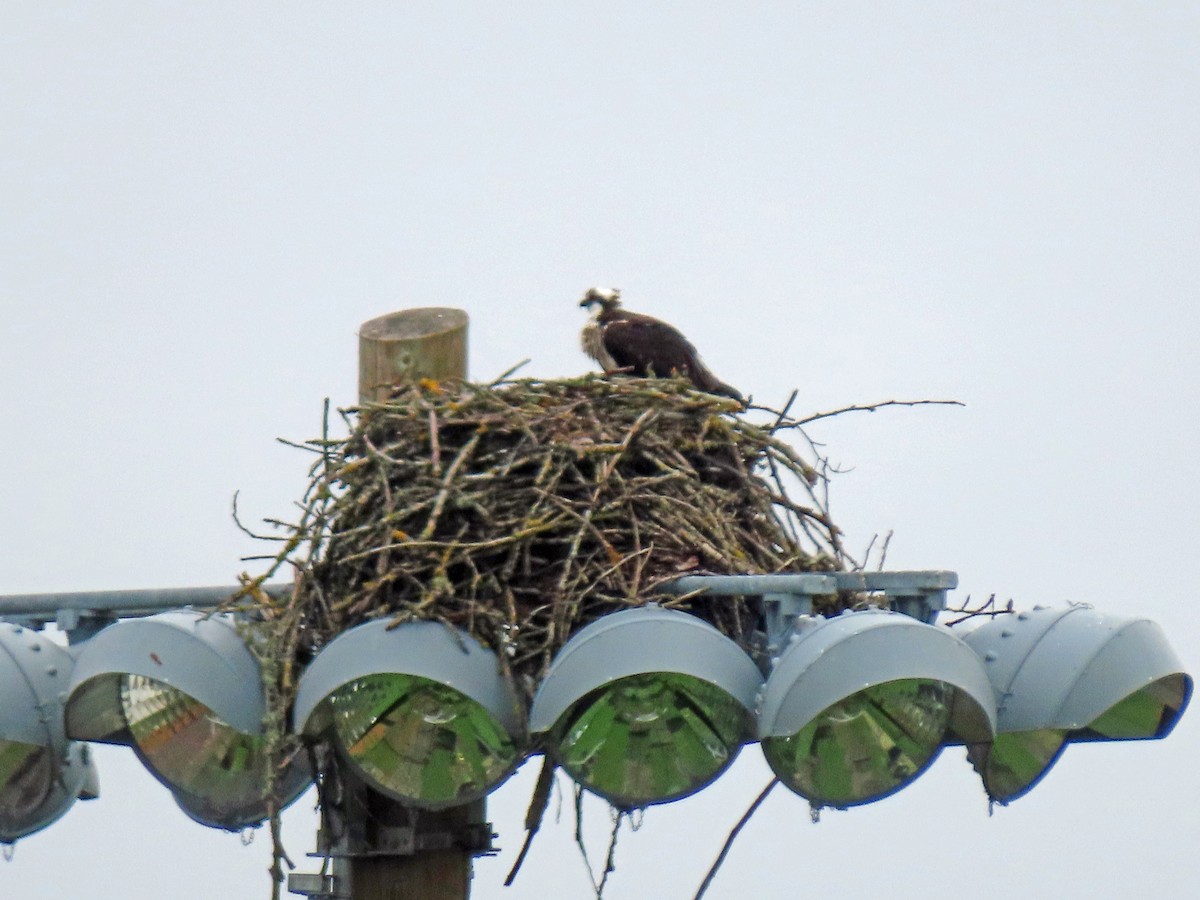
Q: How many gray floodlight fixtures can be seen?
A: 6